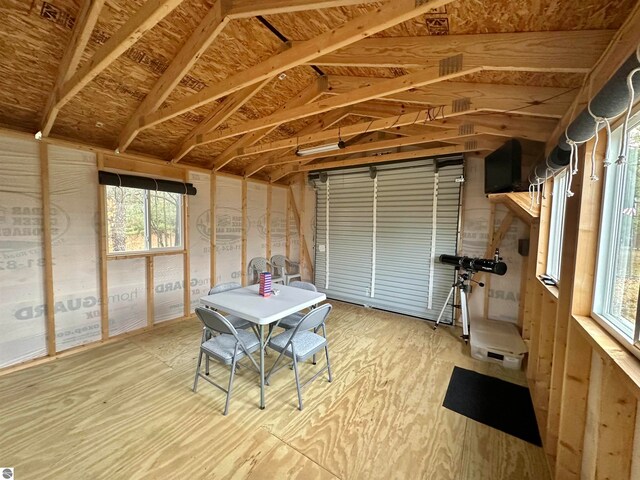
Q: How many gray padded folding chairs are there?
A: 4